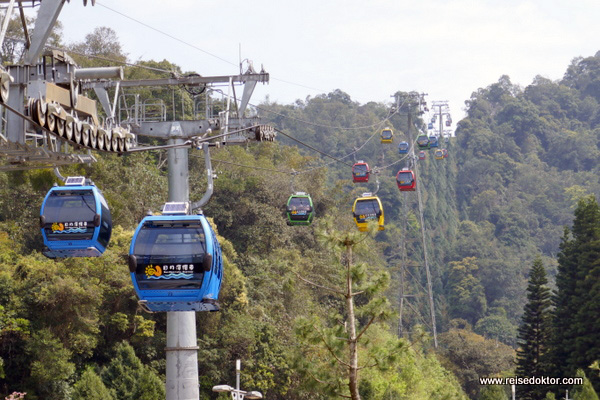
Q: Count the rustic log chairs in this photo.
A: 0